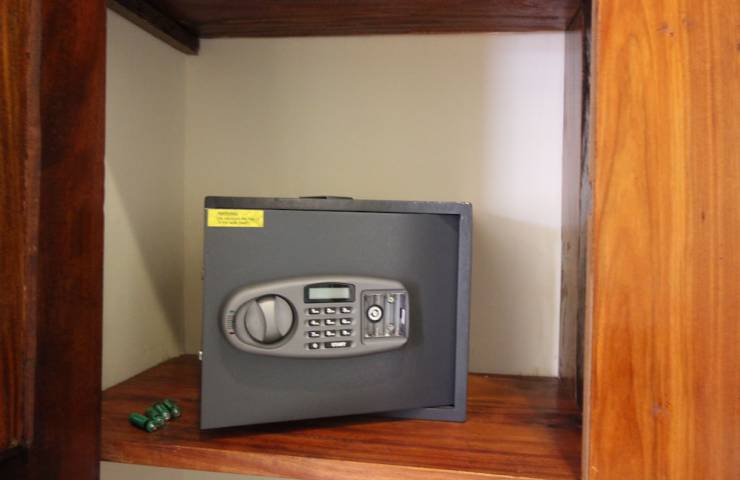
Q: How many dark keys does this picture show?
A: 11